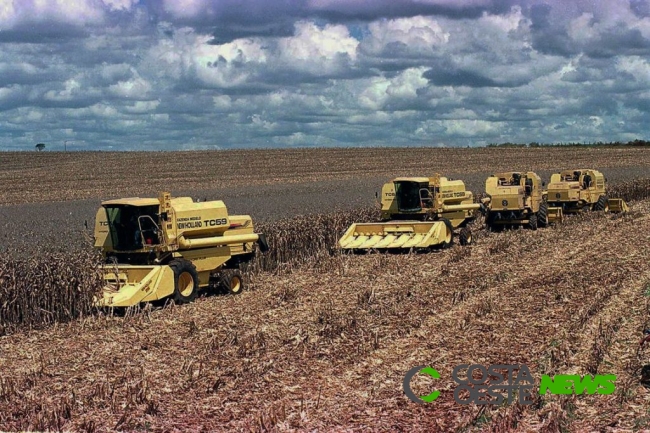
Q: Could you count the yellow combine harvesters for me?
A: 4